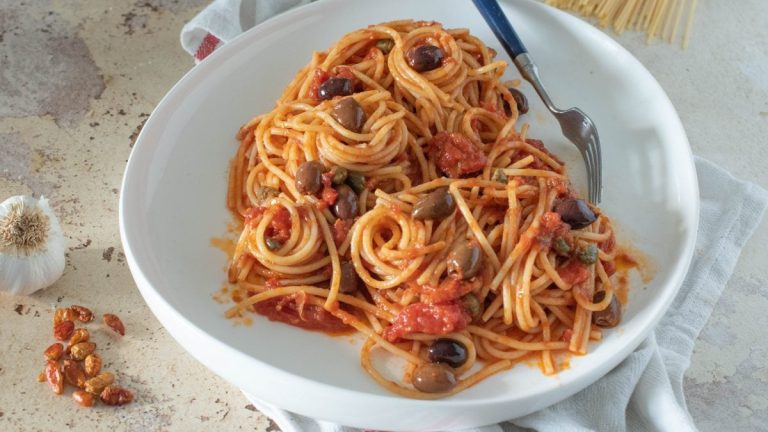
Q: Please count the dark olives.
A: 13